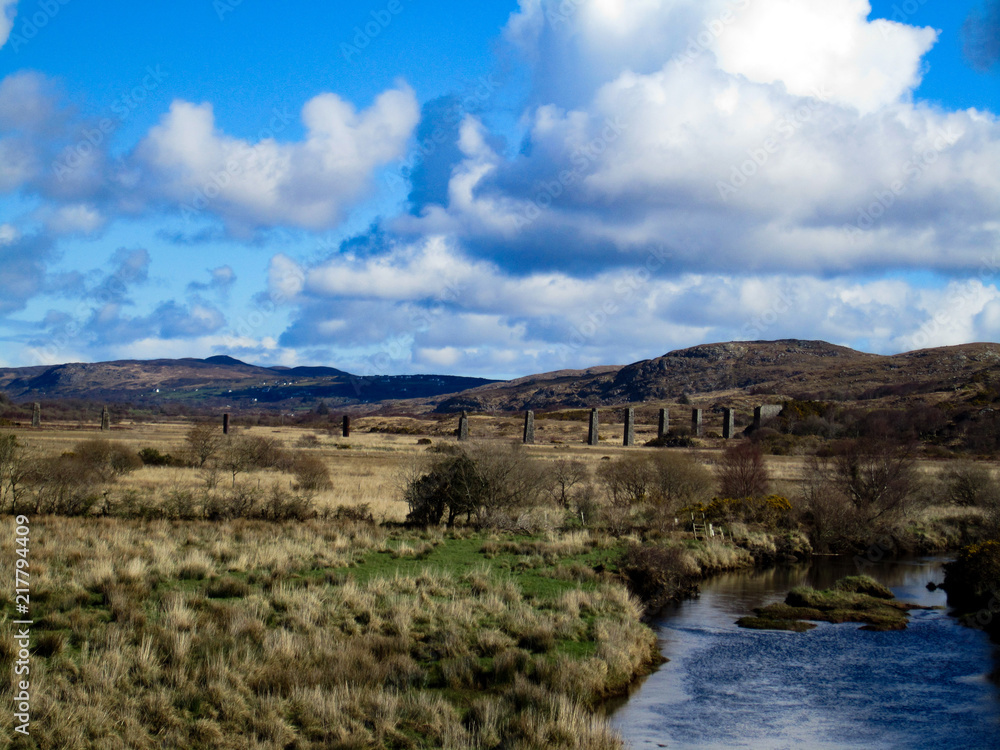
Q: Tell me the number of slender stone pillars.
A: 11